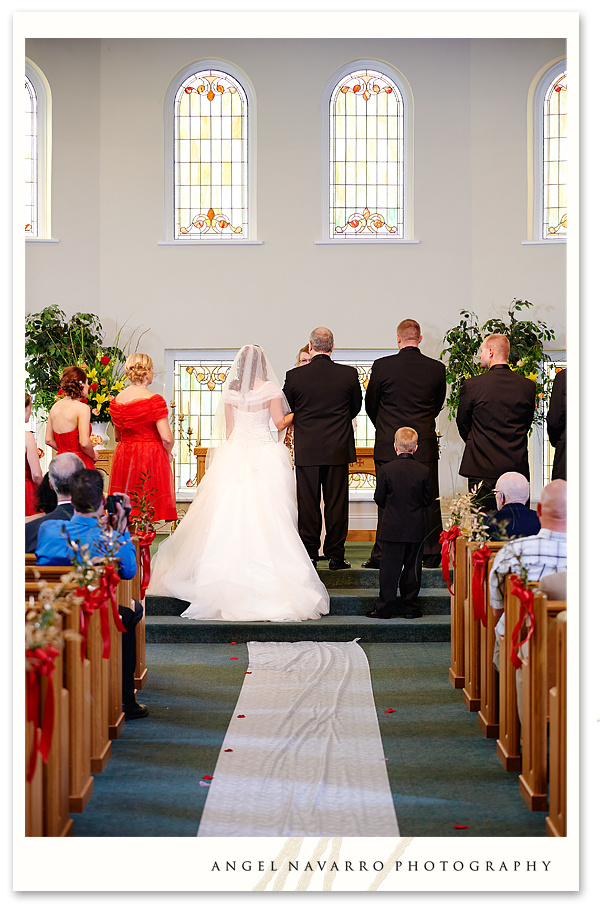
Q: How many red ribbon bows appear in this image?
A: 7